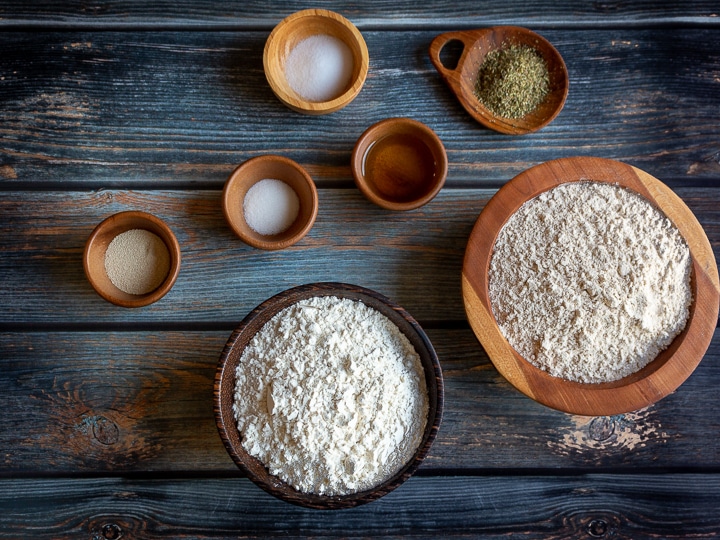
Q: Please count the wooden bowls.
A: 7